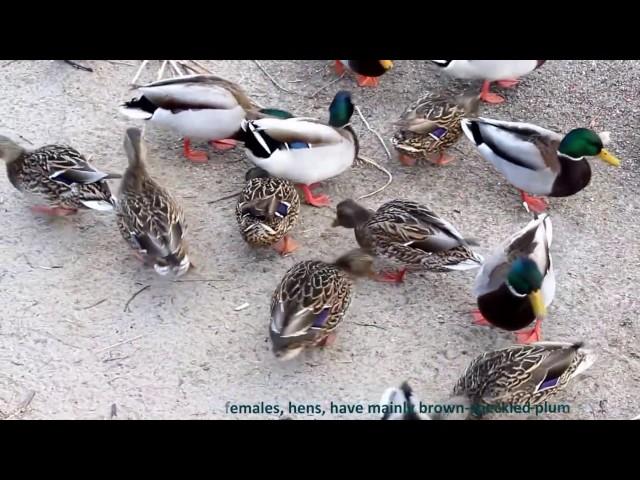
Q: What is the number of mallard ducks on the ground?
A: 14